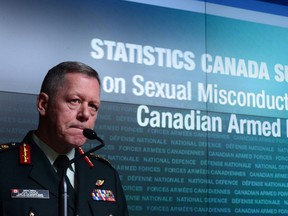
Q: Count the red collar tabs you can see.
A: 2